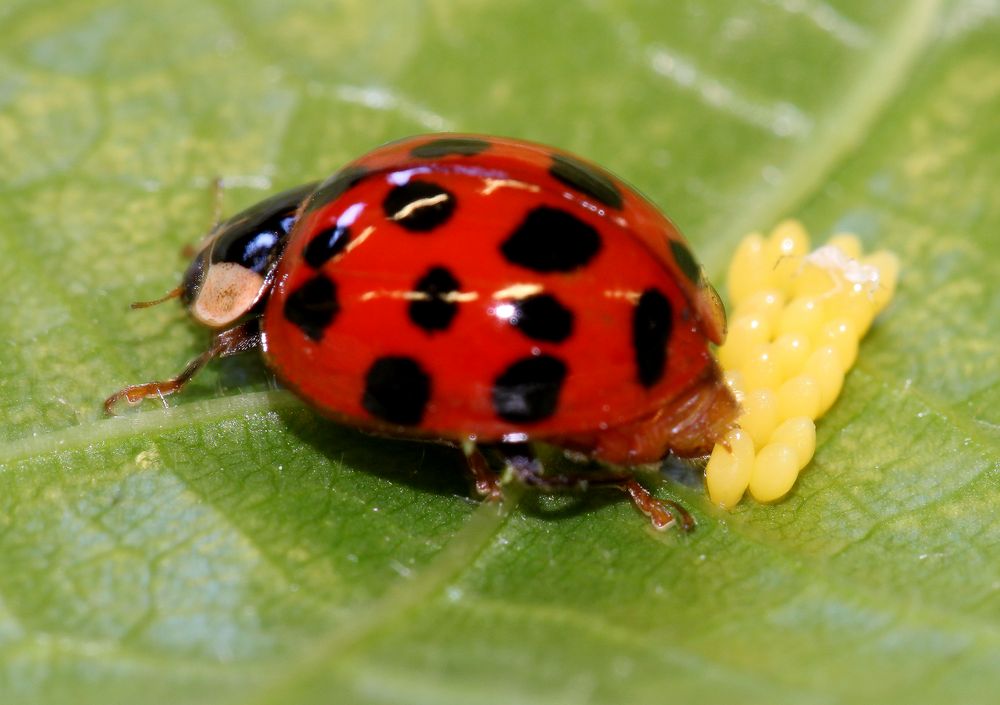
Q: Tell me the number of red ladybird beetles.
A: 1